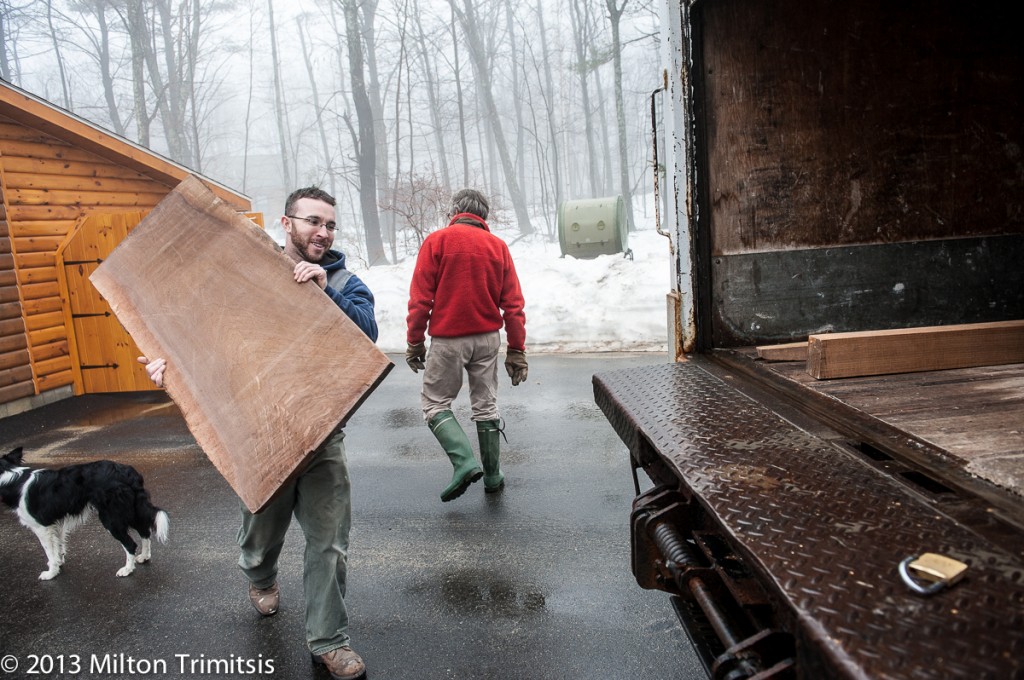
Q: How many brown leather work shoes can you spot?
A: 2